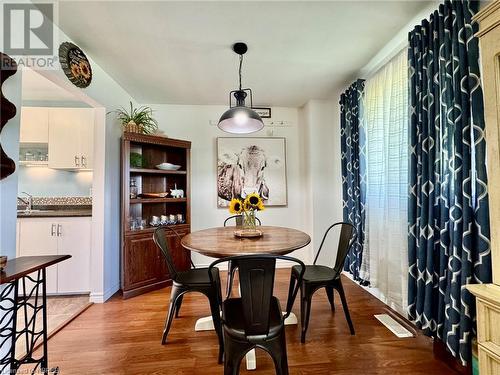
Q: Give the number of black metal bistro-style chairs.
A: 4